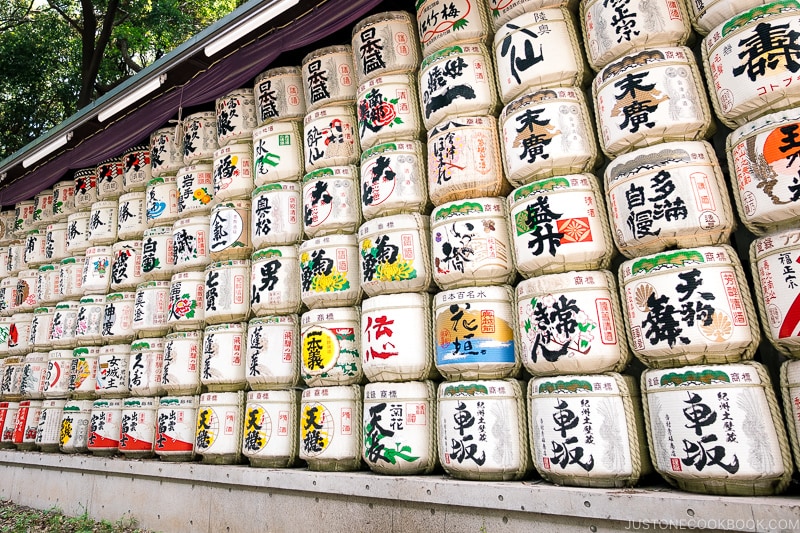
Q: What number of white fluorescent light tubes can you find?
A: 3